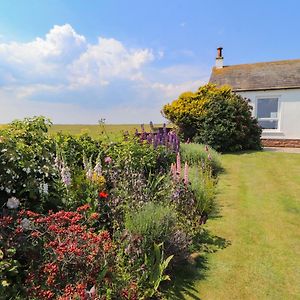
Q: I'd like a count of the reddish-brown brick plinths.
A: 1